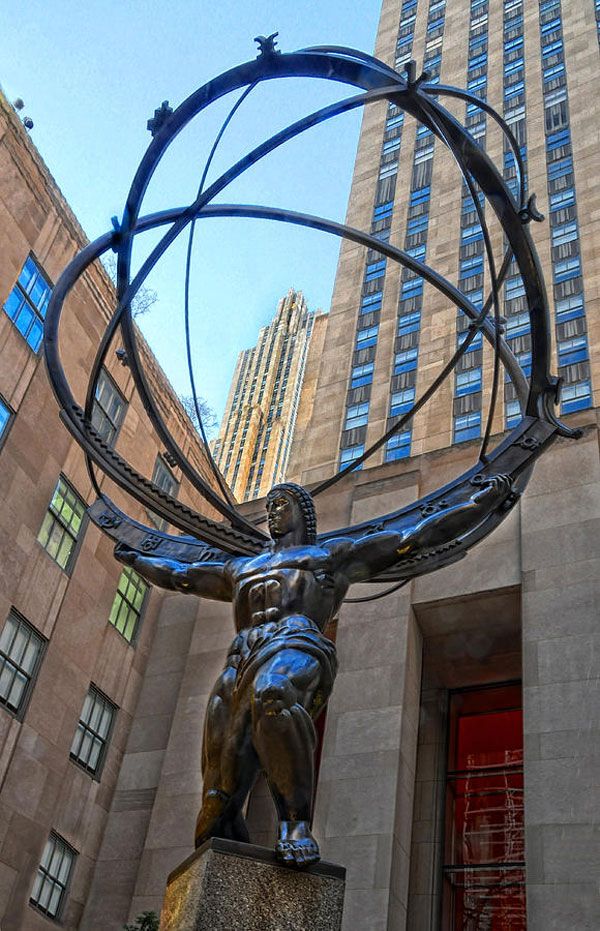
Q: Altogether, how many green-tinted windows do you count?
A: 2